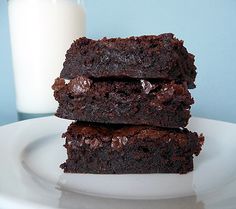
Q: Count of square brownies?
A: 3